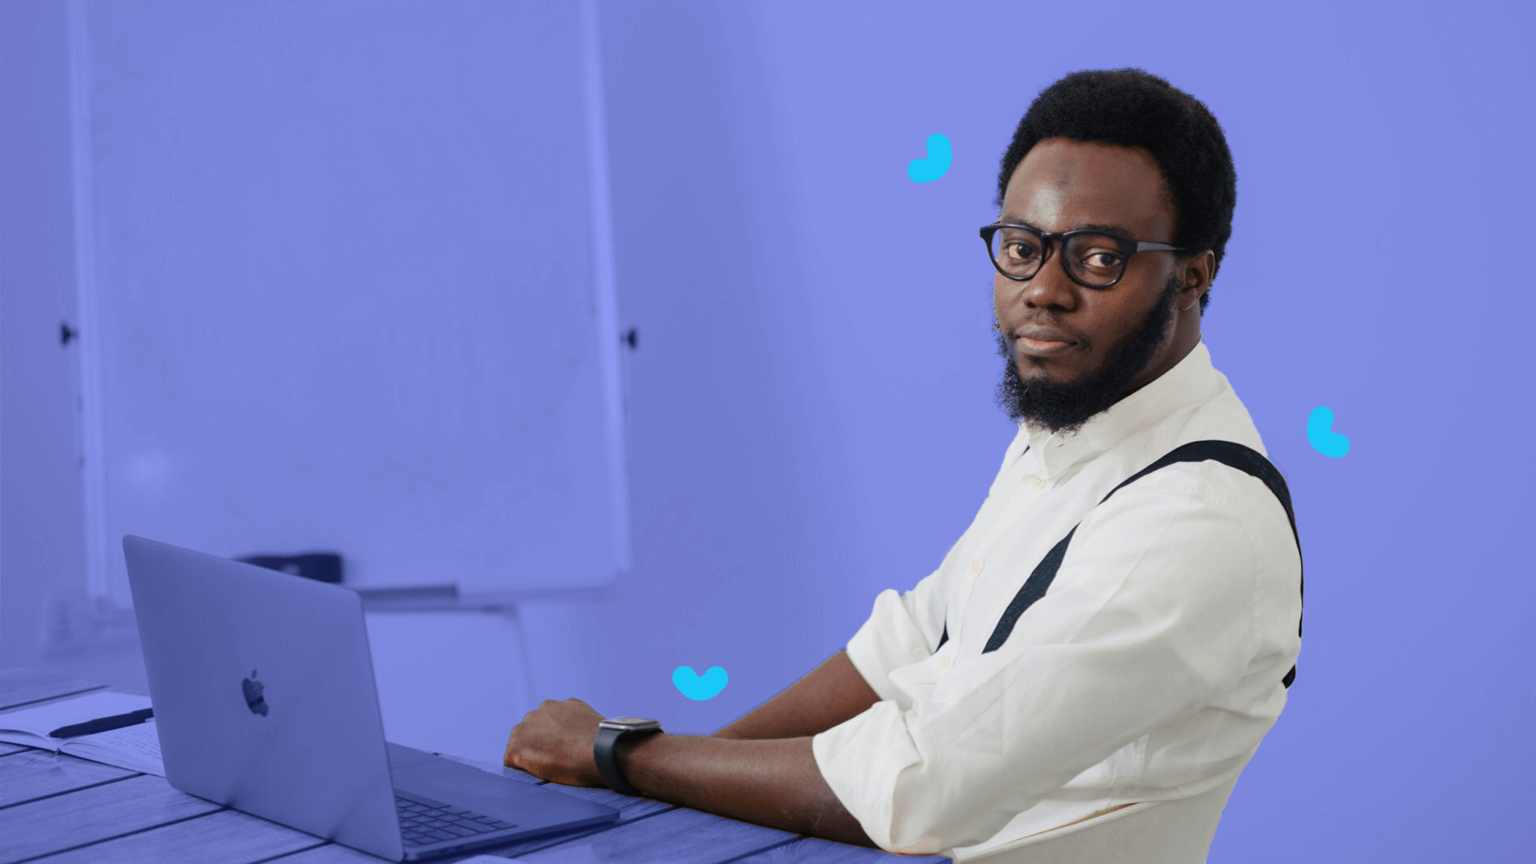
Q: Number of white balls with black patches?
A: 0